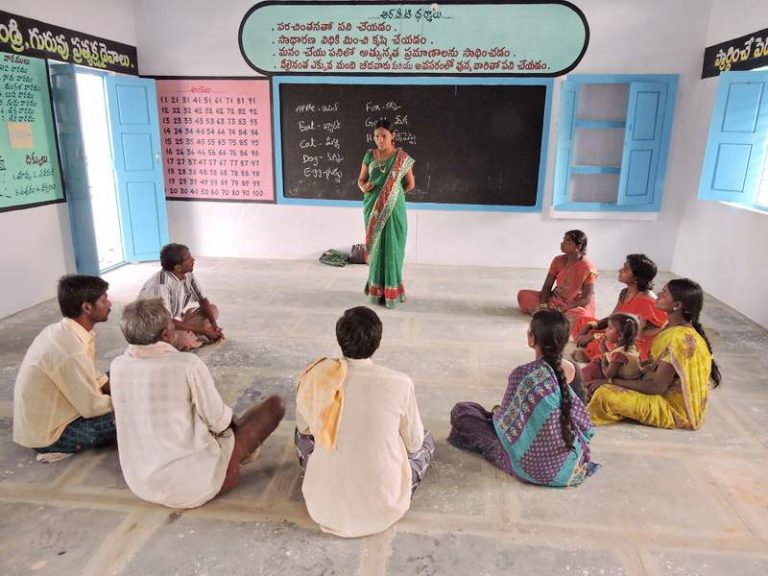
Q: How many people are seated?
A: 9